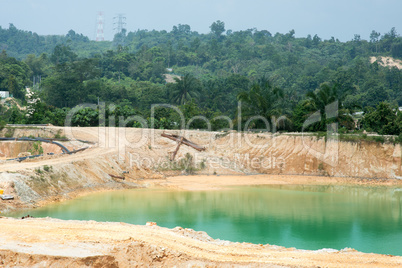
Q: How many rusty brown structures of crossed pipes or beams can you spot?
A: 1